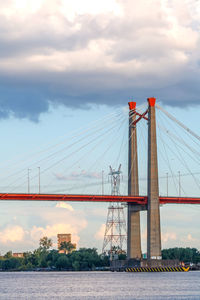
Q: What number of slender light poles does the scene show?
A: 5